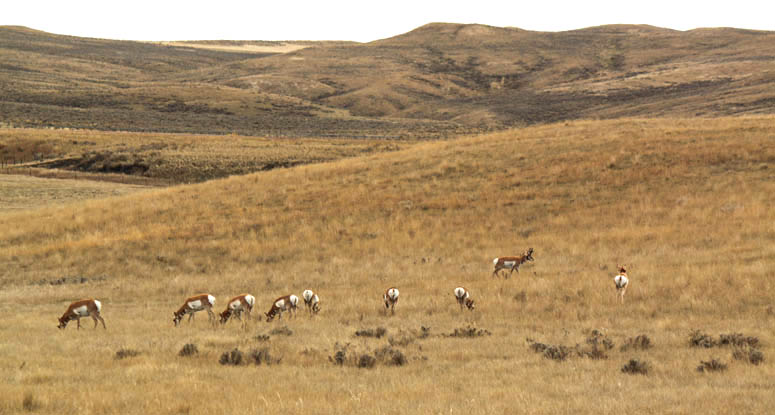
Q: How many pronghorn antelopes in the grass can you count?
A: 9